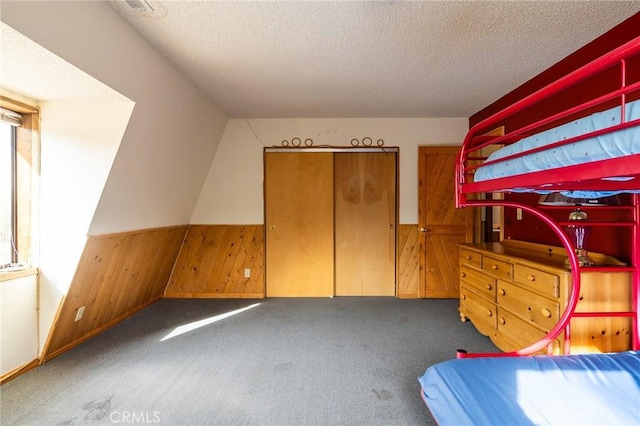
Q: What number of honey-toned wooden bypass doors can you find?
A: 2